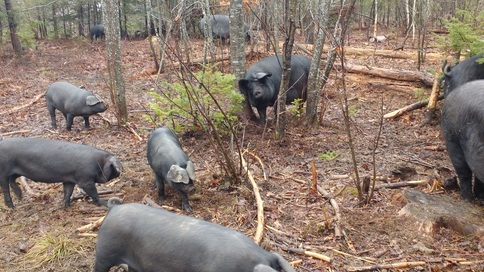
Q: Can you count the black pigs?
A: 9